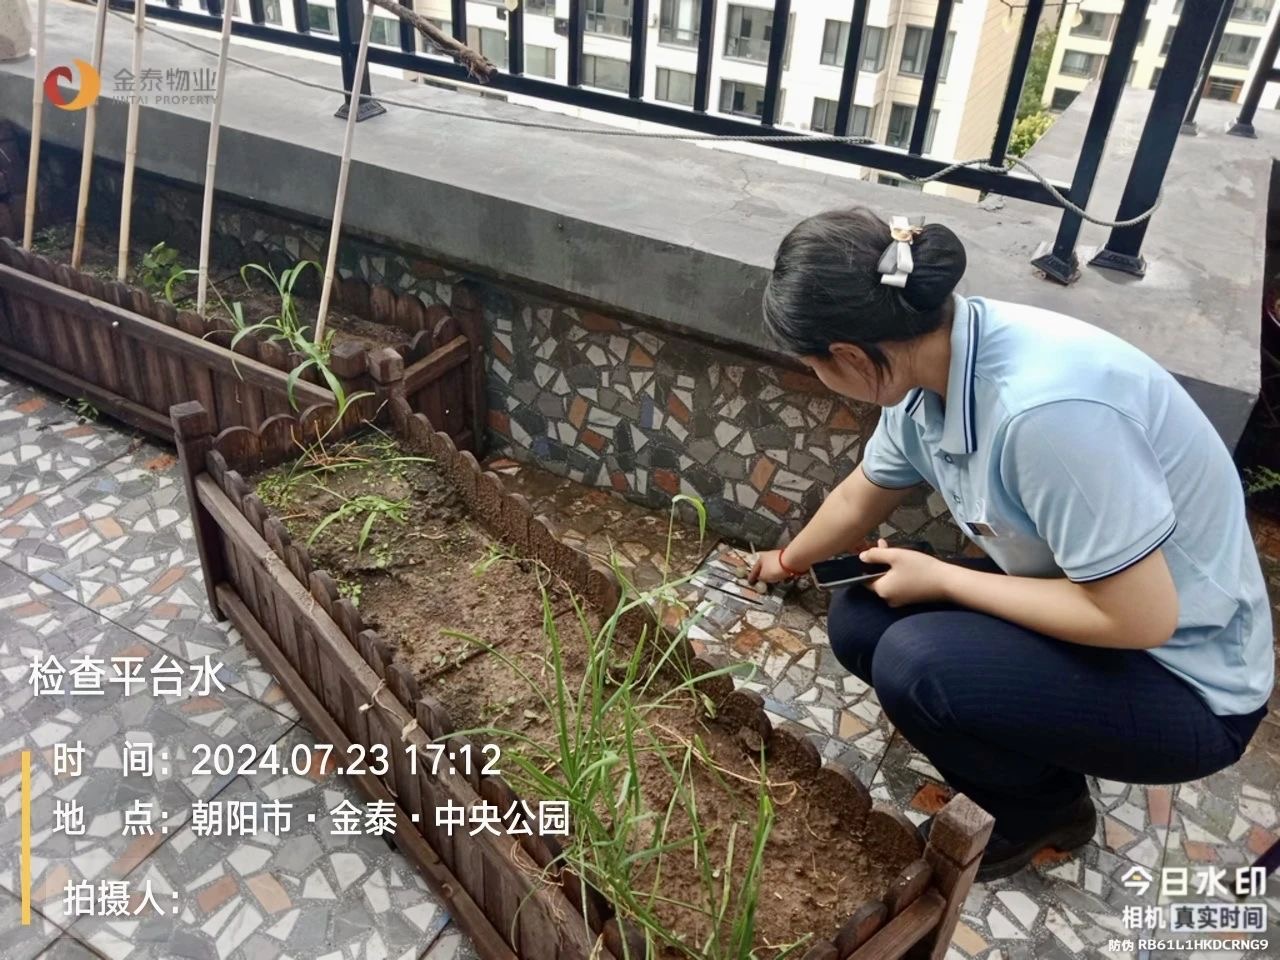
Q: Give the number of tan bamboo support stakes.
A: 5